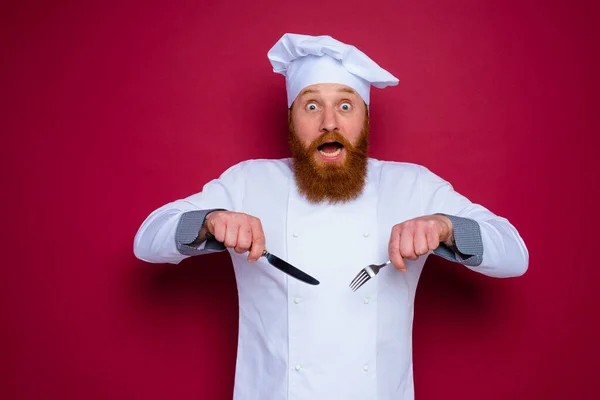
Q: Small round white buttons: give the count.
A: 6